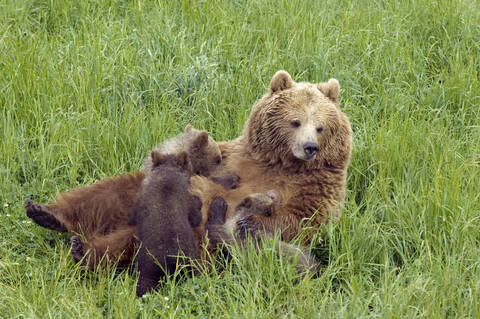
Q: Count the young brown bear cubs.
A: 3